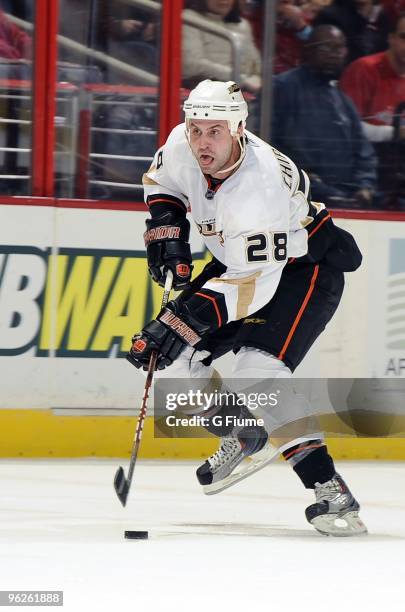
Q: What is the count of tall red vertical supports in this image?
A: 2